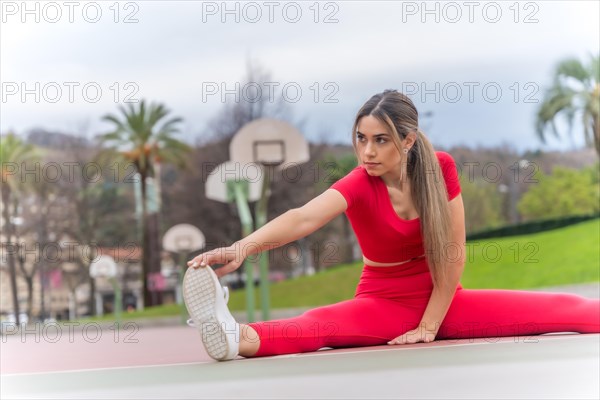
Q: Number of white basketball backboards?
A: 4